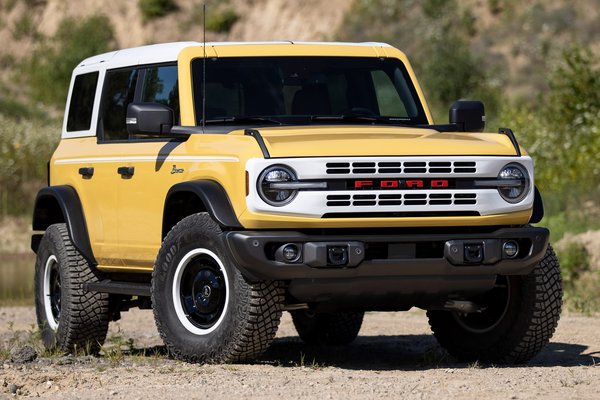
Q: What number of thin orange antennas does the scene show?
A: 0